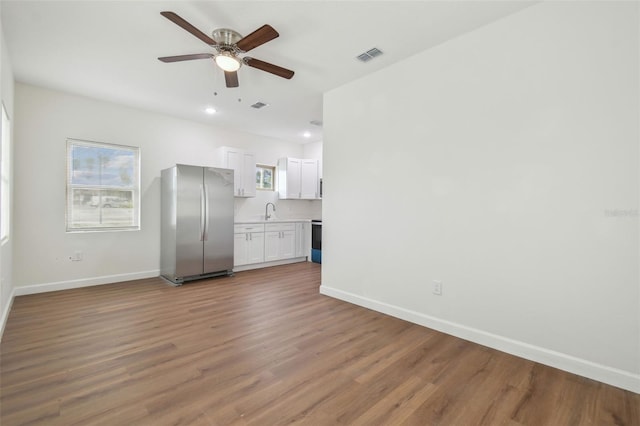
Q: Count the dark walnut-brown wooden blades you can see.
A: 5